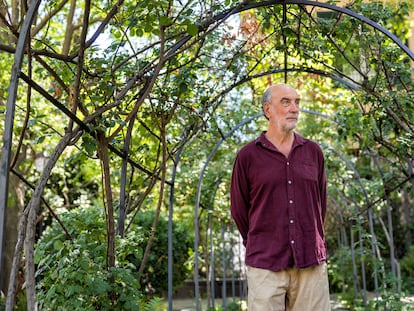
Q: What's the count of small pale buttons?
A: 5